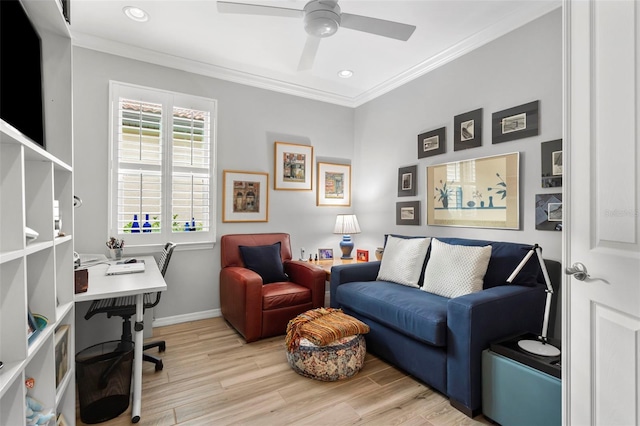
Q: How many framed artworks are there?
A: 11